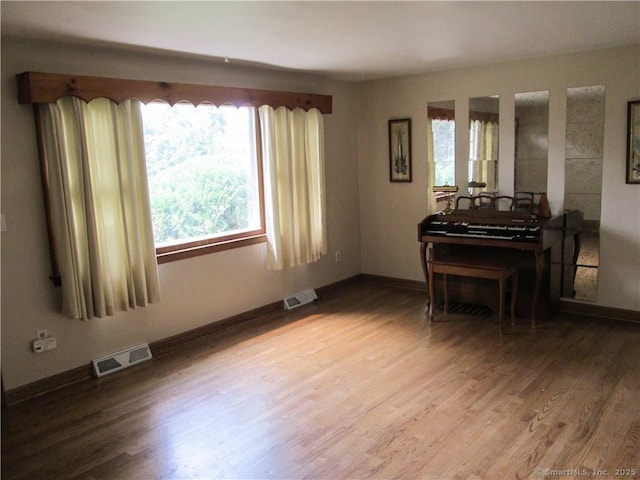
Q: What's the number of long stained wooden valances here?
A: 1